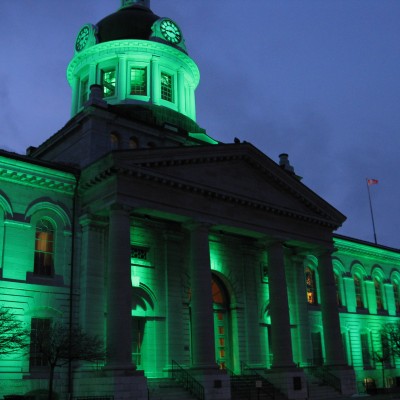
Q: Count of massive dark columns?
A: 4